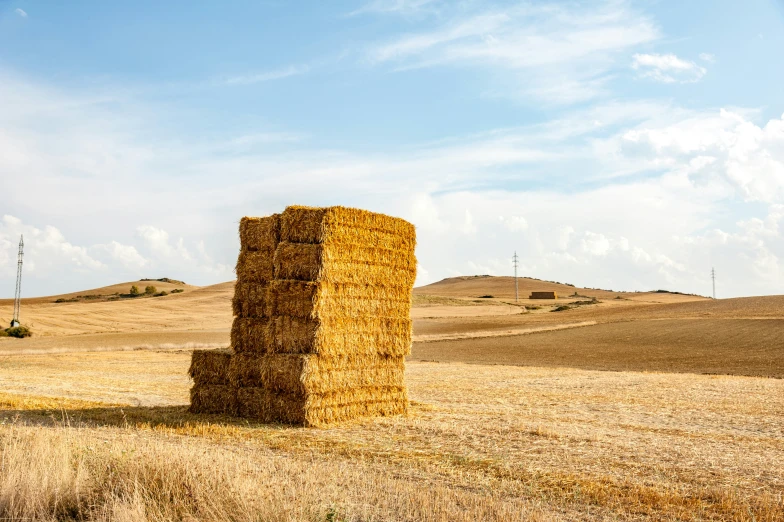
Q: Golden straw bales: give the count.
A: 14